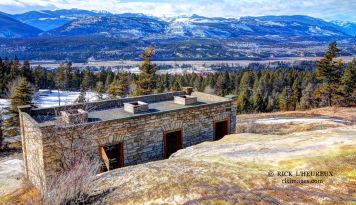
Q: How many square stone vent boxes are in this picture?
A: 3